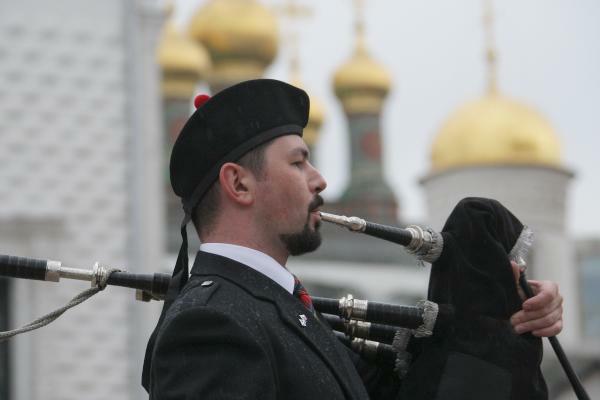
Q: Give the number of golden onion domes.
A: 5